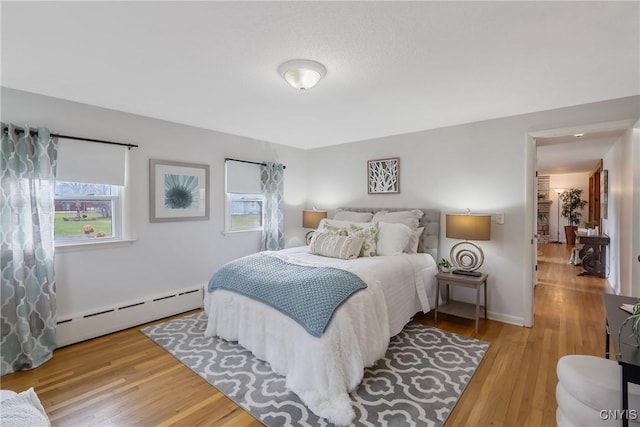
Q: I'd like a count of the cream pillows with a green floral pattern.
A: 2